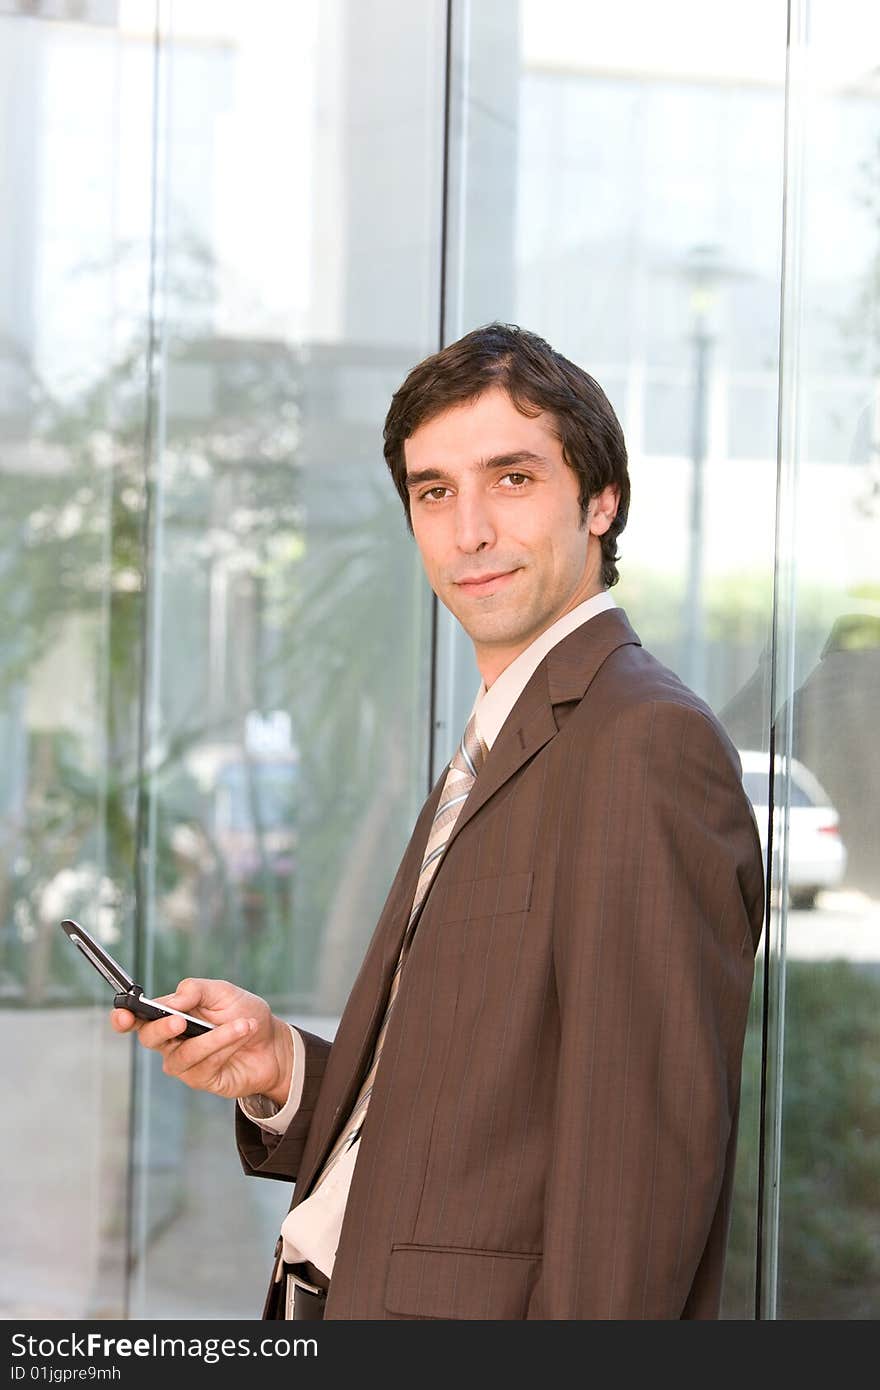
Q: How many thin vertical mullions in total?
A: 3